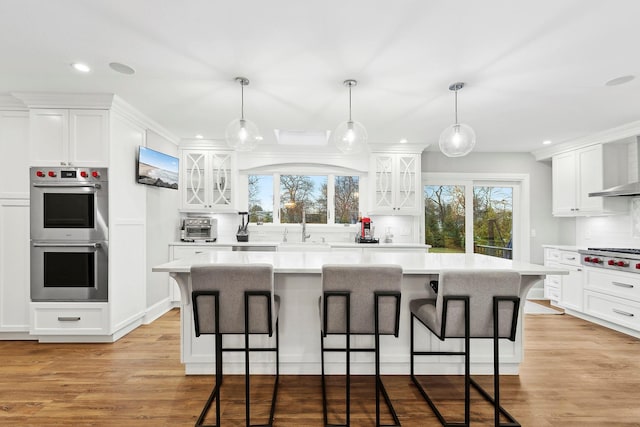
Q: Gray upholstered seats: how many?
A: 3